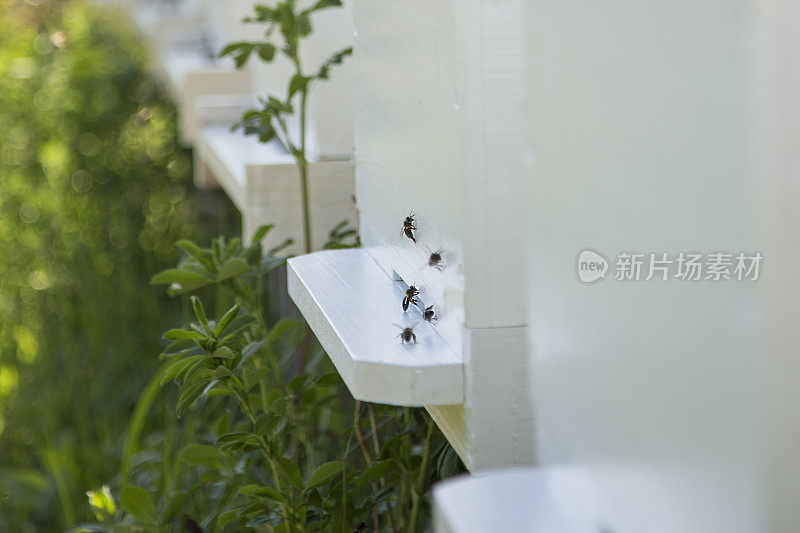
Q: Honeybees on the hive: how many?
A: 5